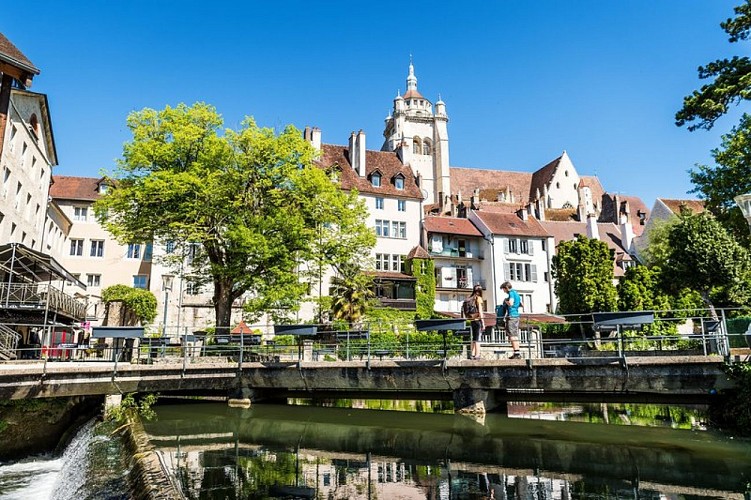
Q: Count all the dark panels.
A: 4